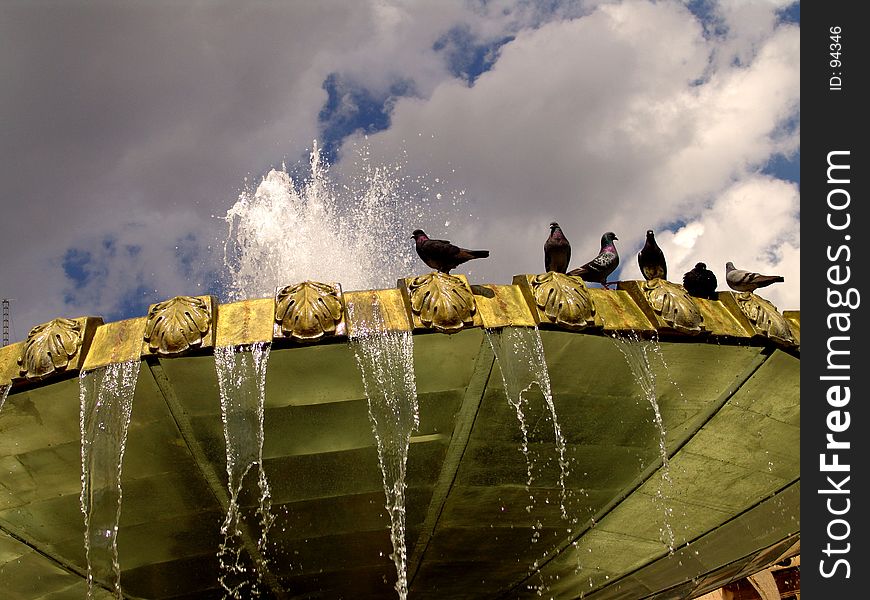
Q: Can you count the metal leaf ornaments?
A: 7